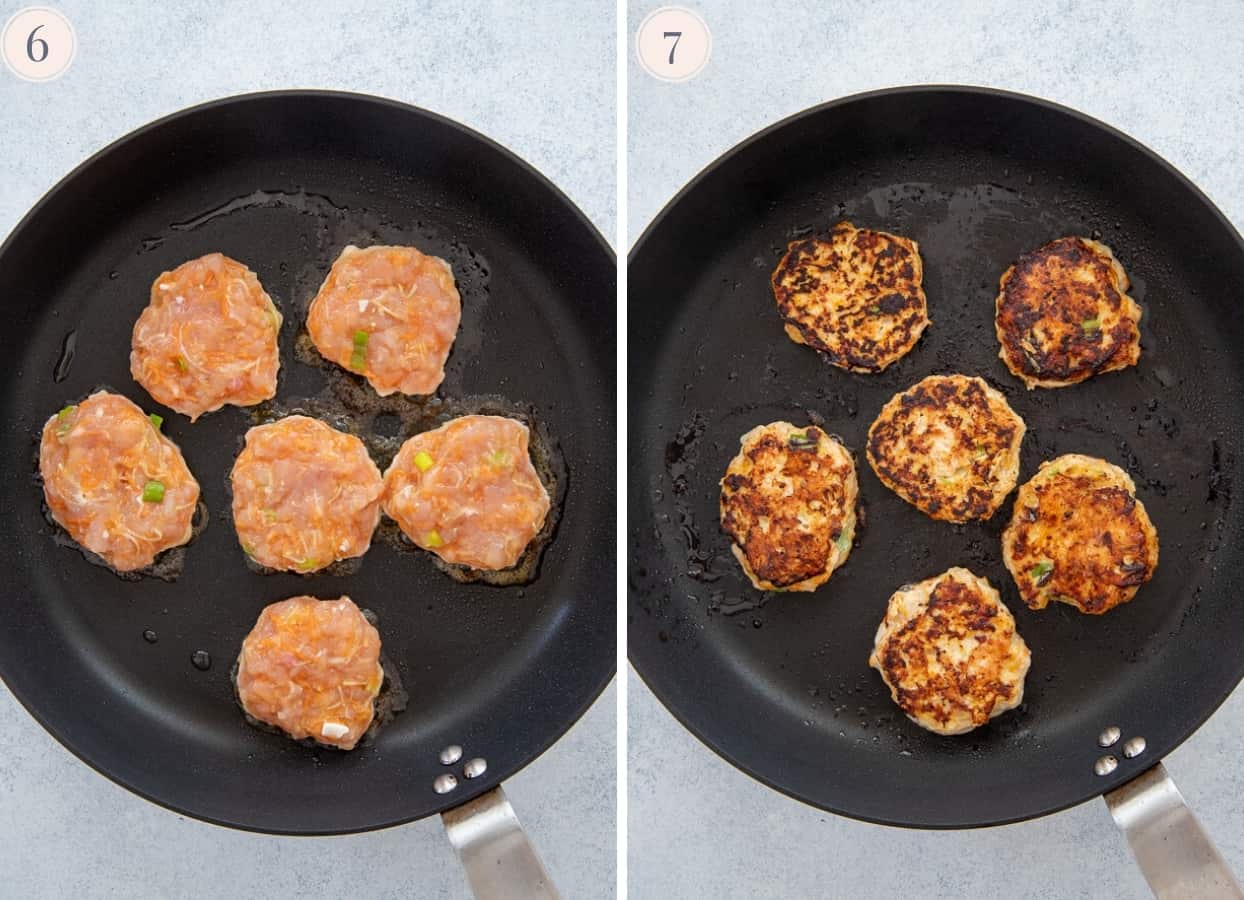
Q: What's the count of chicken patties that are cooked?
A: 6